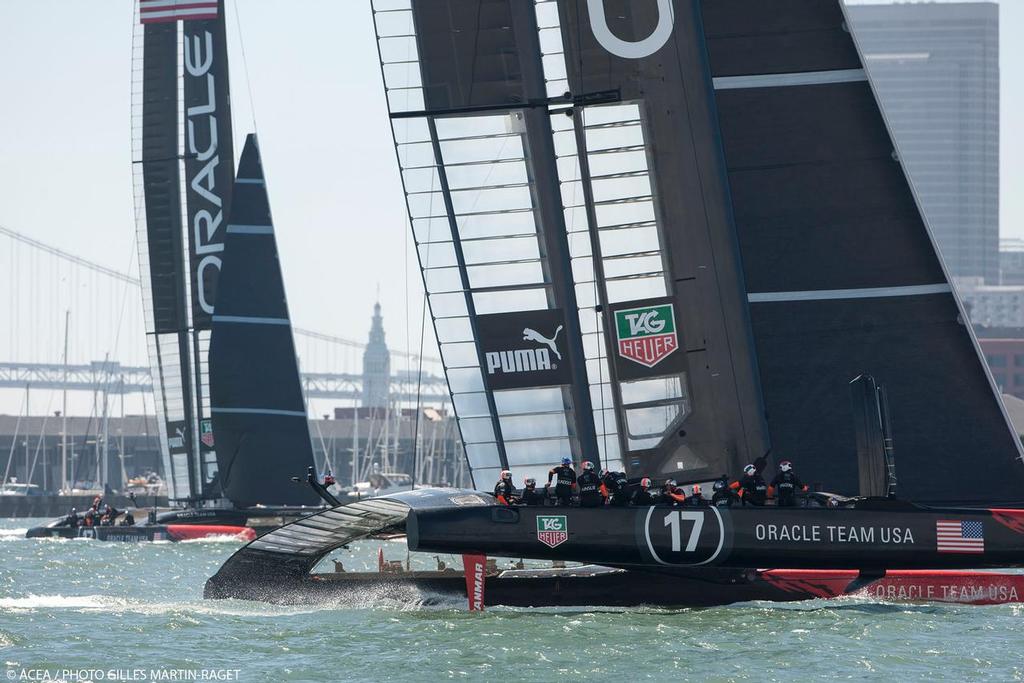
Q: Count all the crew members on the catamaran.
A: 11